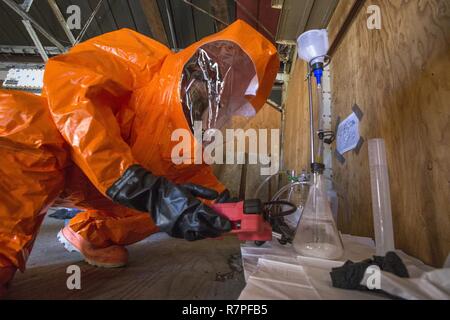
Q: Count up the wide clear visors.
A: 1